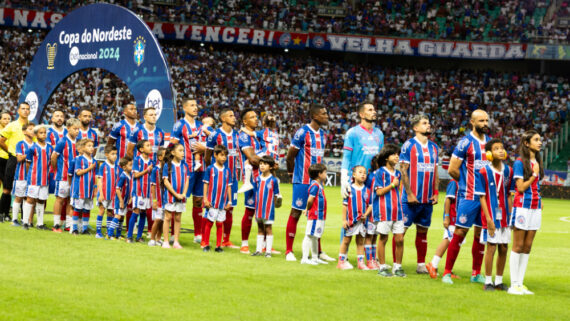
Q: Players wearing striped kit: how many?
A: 10